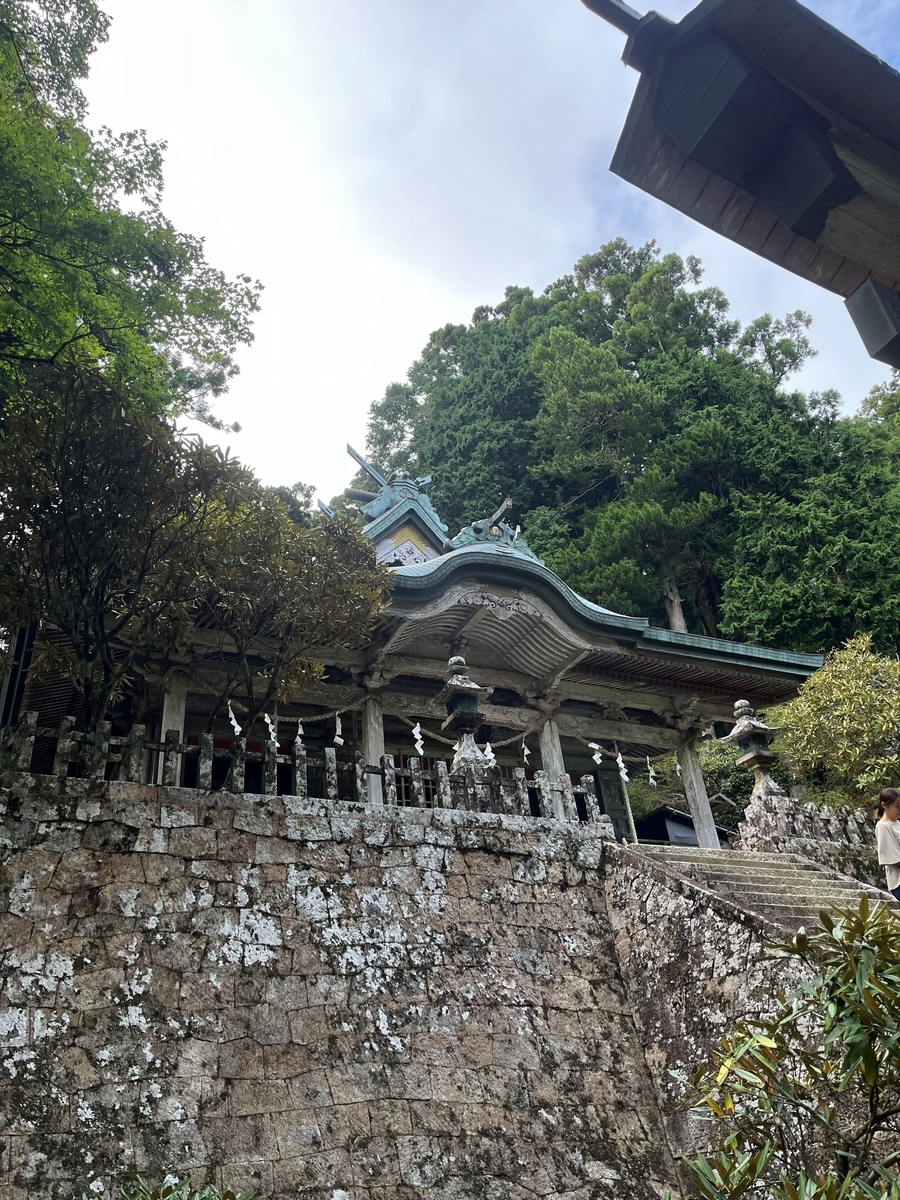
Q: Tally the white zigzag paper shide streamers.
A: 12